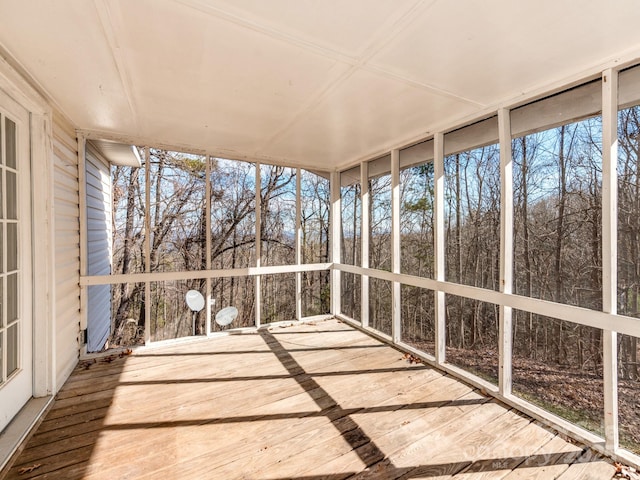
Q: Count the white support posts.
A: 11